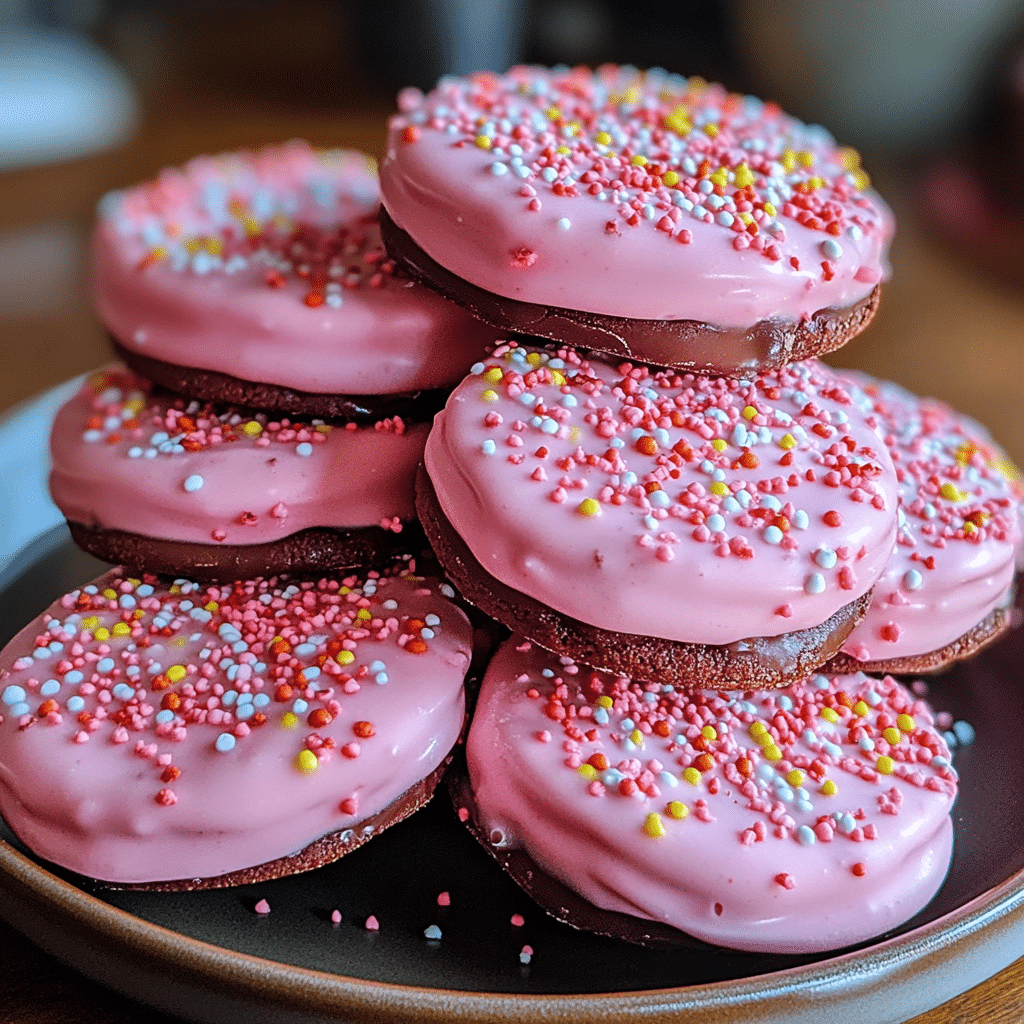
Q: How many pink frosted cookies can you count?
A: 7